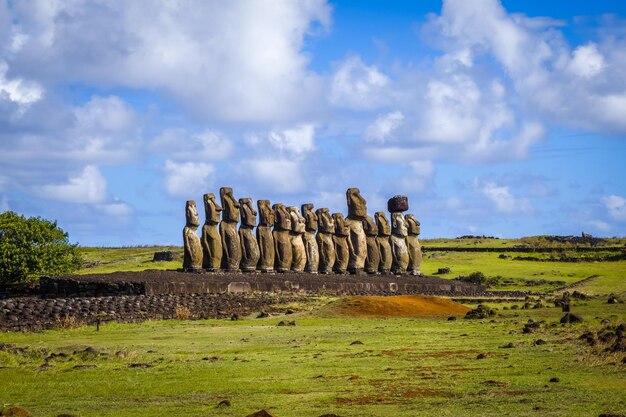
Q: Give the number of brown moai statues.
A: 15